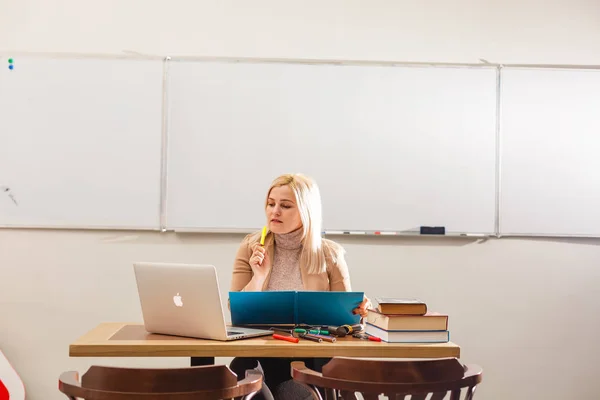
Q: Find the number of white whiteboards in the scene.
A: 3